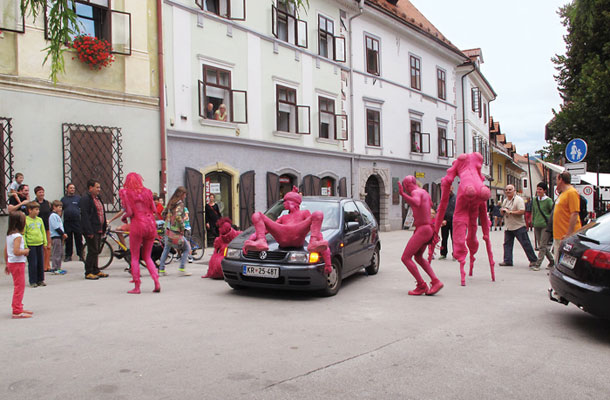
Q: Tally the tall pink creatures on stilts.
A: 1